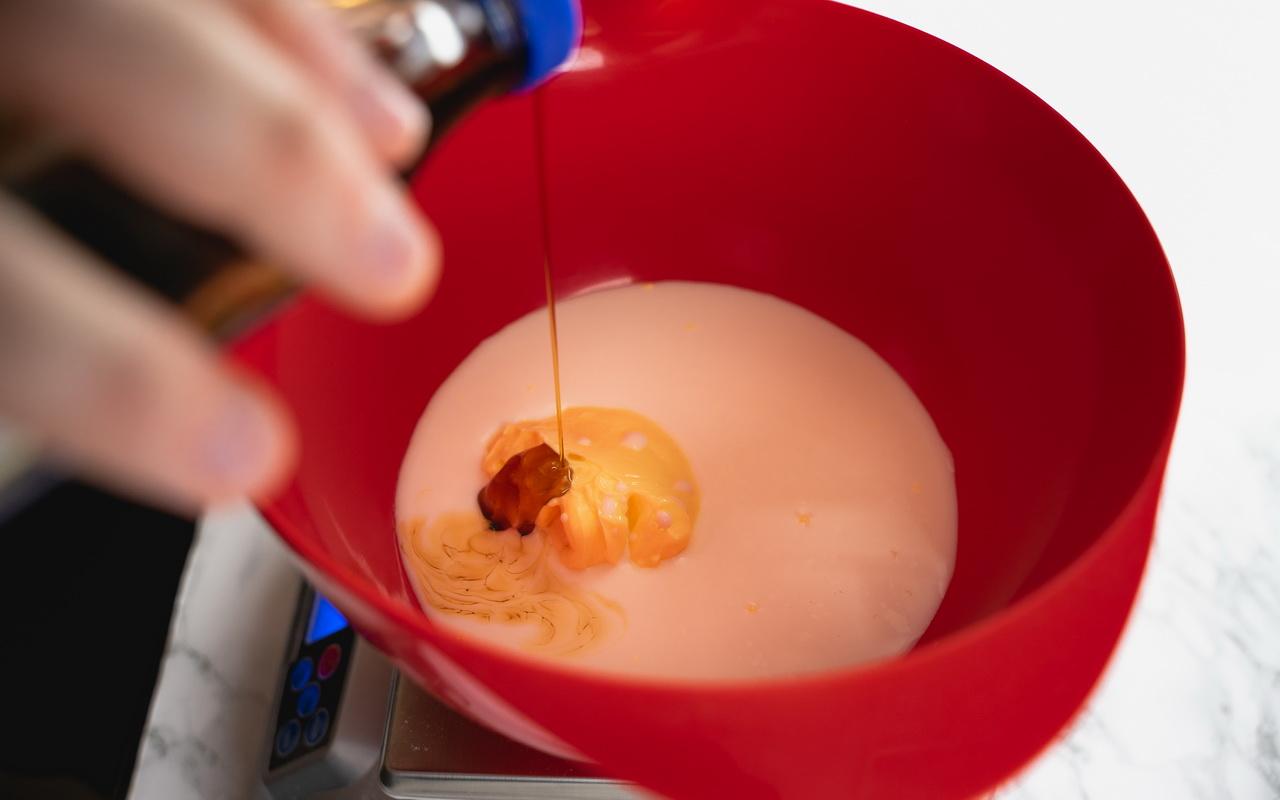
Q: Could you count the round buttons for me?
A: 5